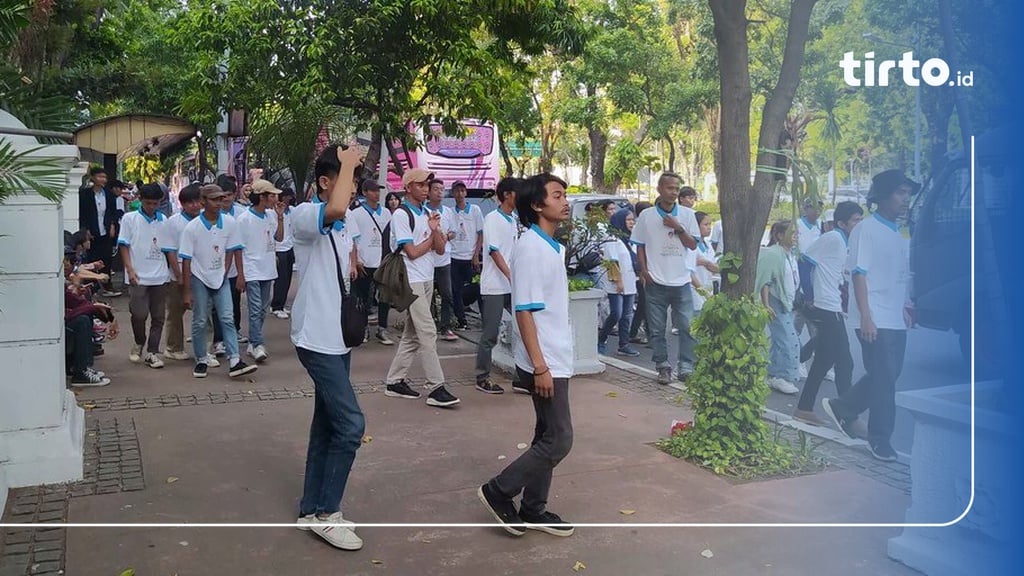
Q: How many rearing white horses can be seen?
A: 0